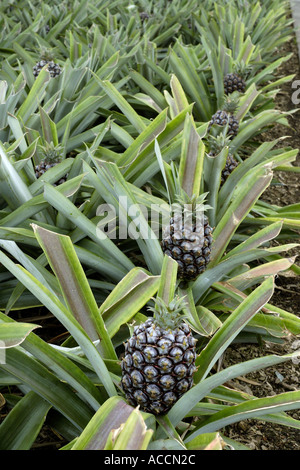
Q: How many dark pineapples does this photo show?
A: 7